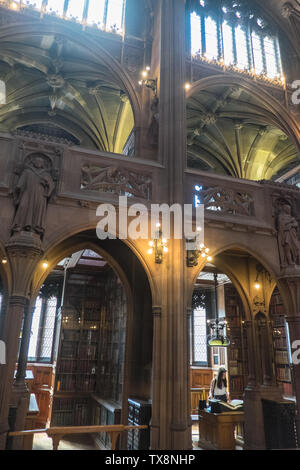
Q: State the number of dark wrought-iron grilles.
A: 2